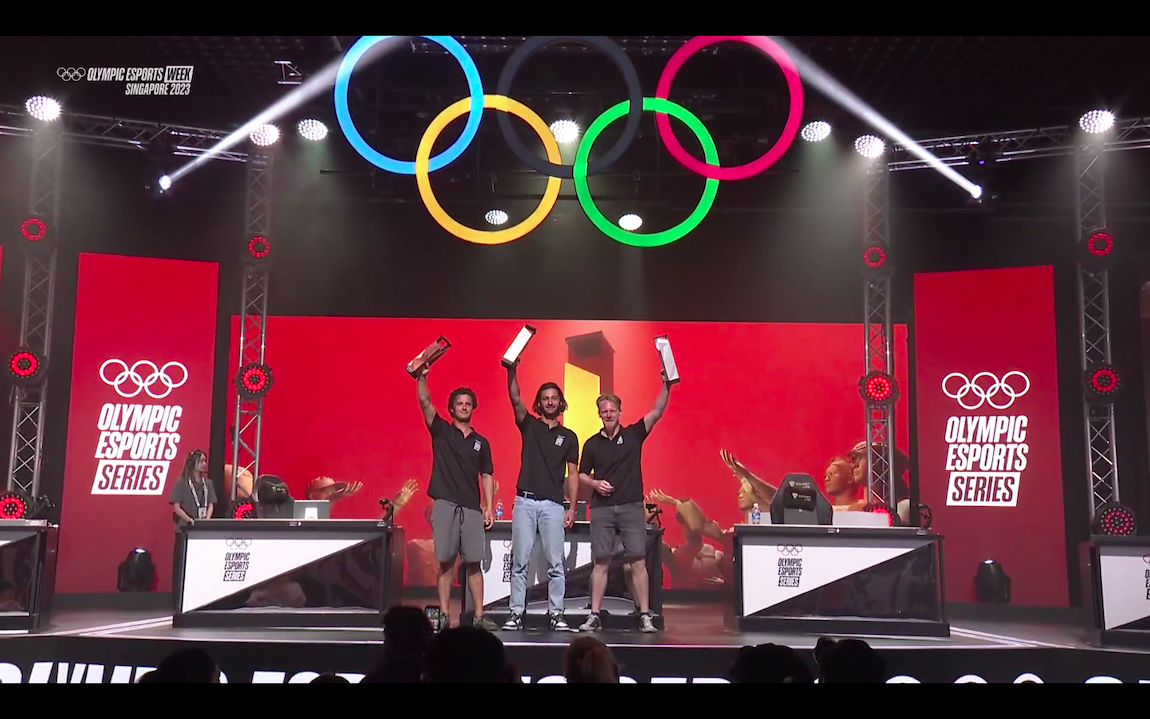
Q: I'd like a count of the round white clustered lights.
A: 9